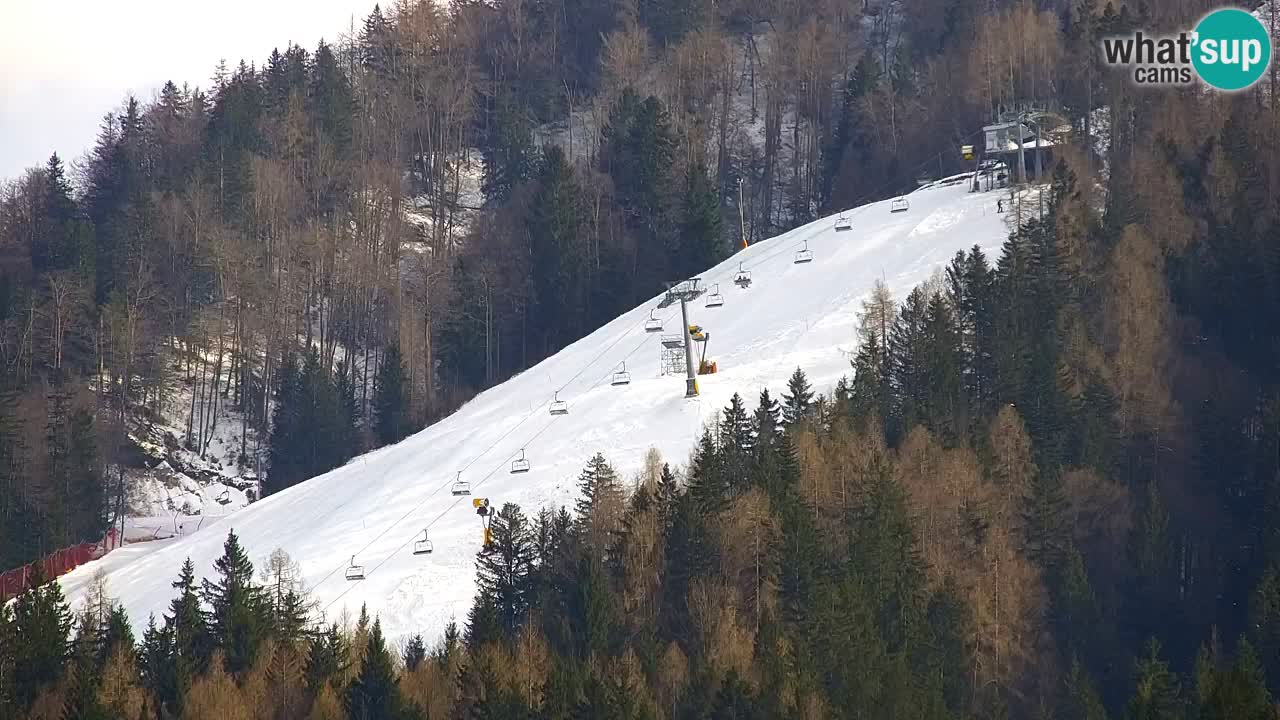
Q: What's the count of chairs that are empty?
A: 11